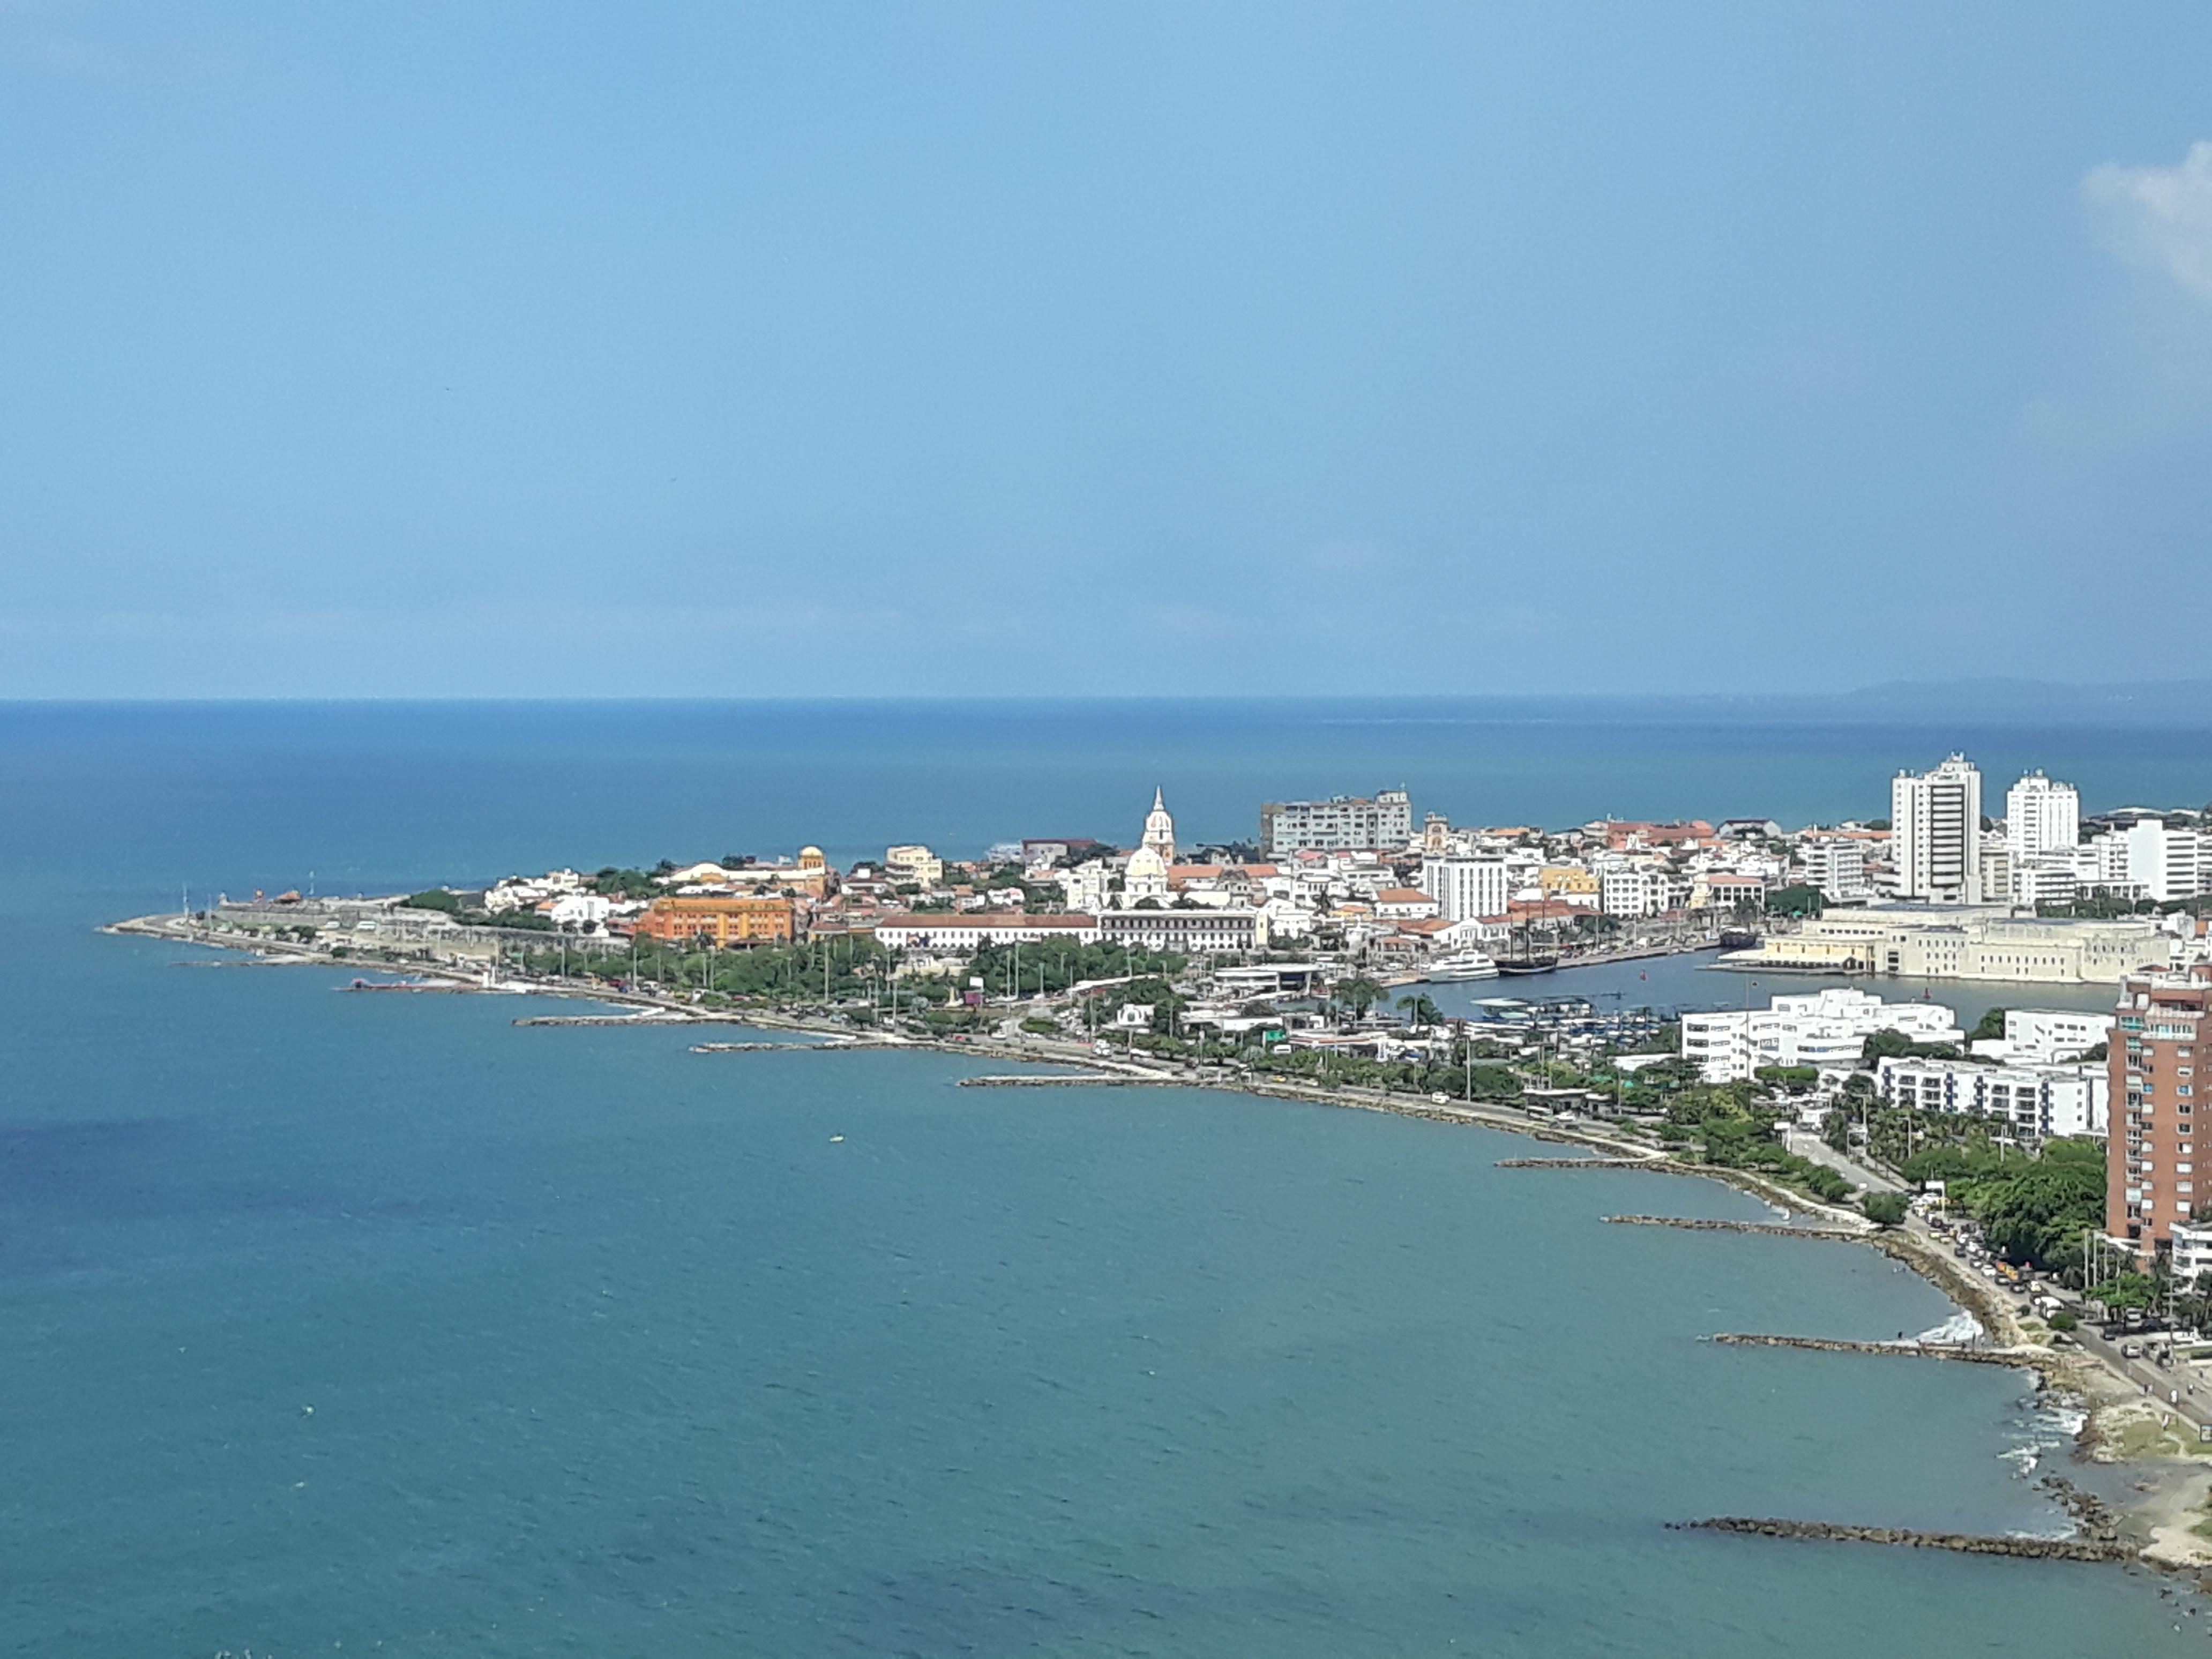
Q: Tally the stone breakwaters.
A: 9